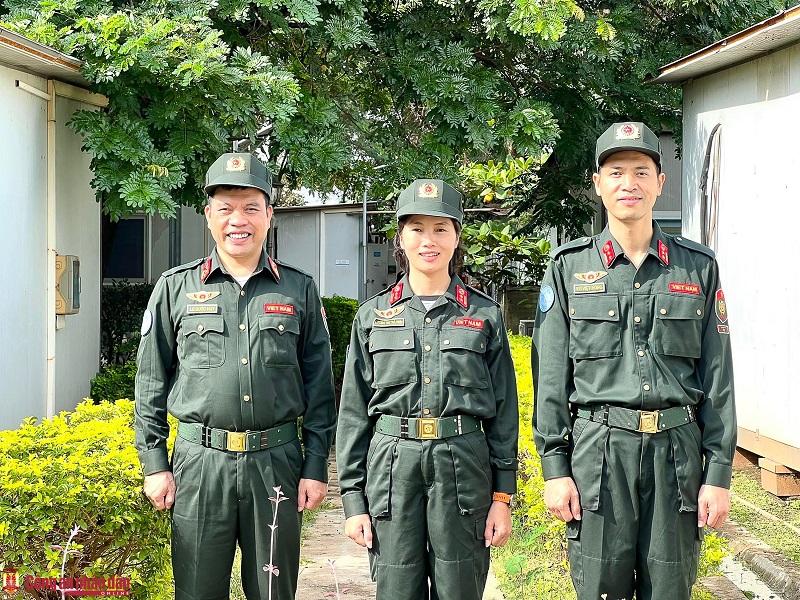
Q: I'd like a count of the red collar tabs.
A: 6